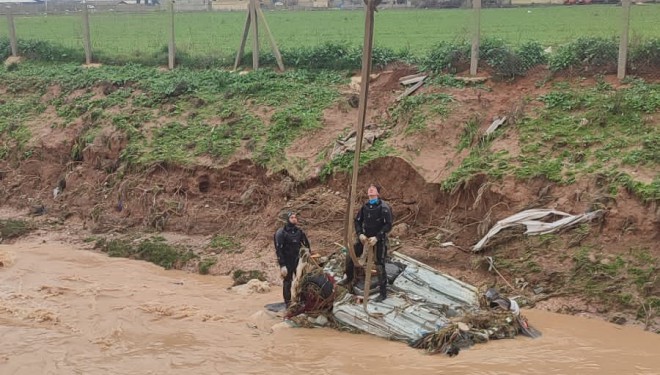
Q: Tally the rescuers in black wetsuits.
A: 2